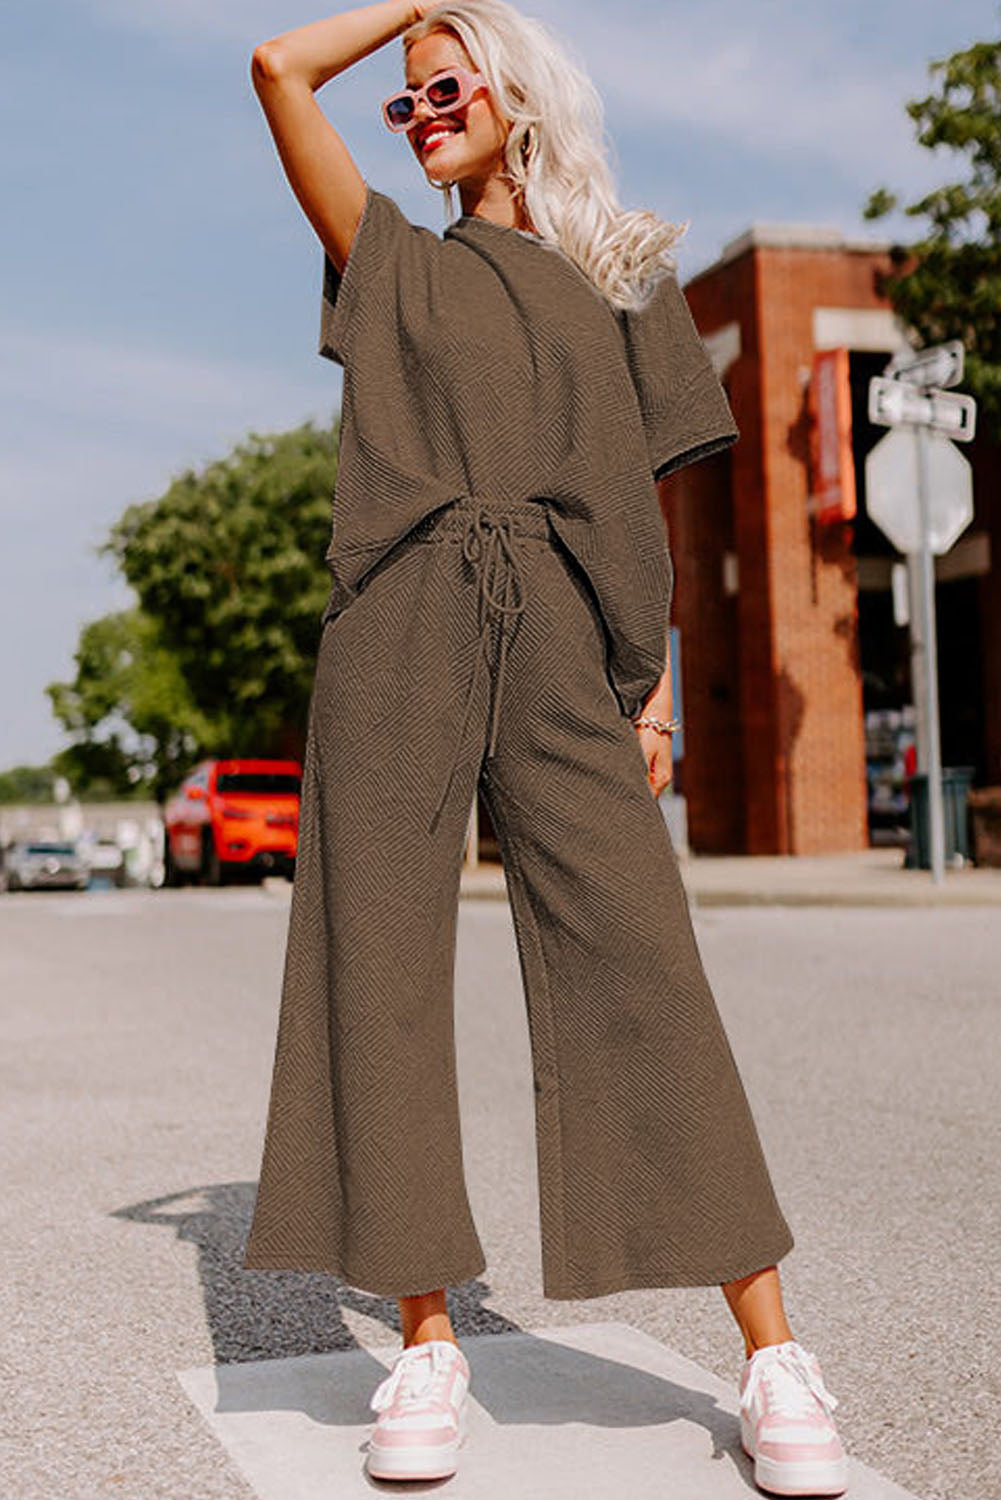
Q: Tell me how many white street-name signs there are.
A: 2